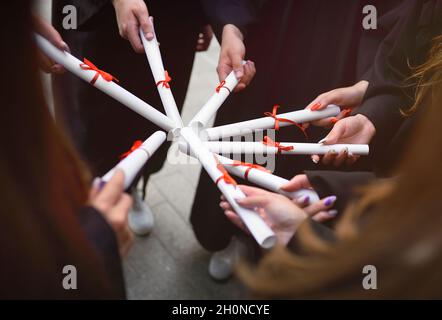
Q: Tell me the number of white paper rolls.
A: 8